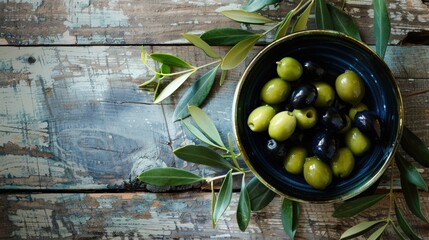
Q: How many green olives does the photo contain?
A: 13